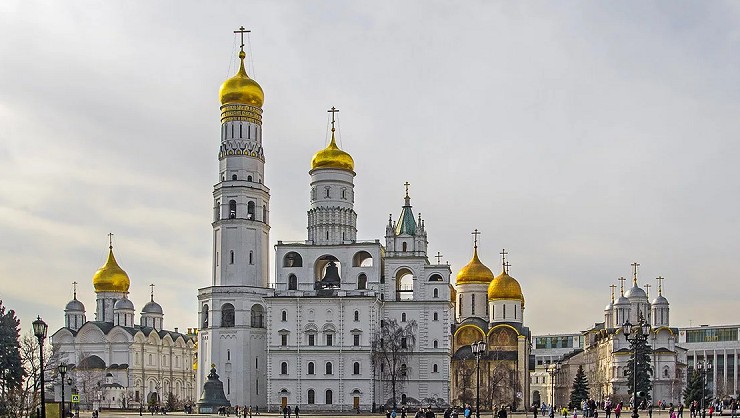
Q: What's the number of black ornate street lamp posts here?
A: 7